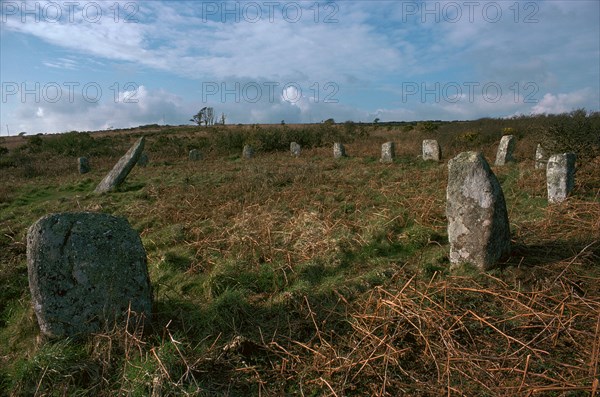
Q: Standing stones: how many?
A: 14